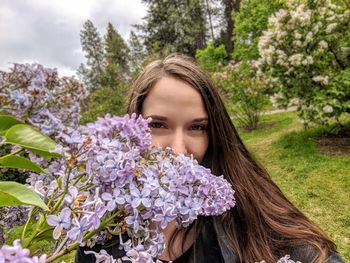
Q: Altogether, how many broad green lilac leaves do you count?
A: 4